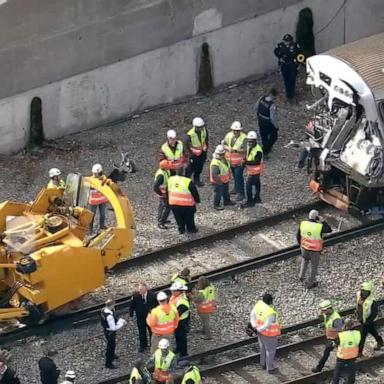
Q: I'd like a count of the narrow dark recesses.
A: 3